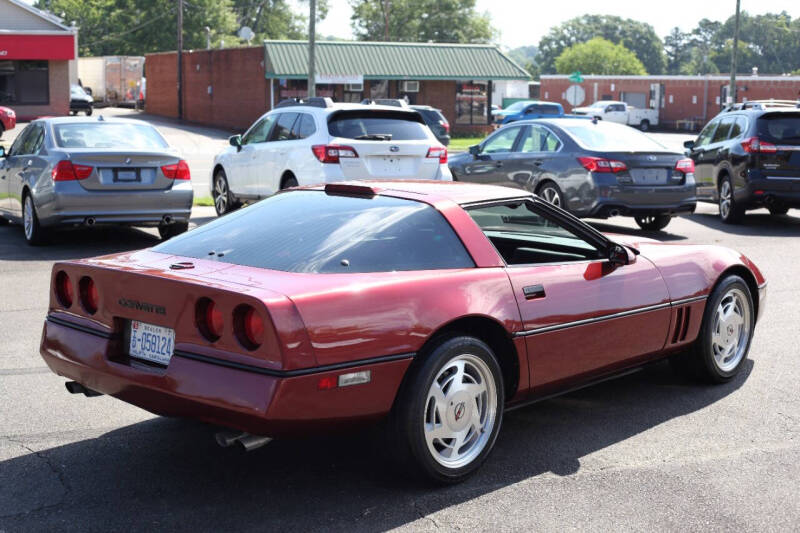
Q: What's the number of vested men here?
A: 0